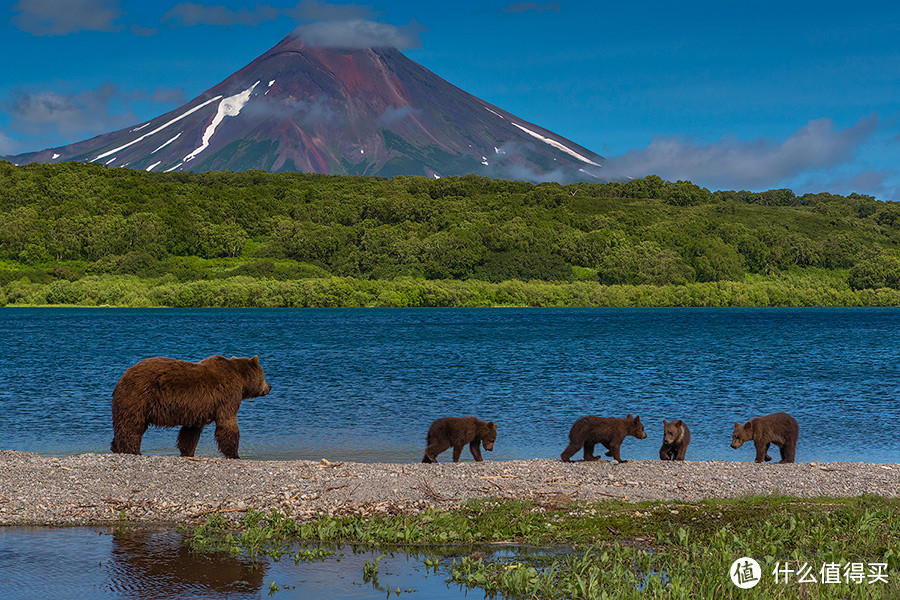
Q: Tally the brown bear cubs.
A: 4